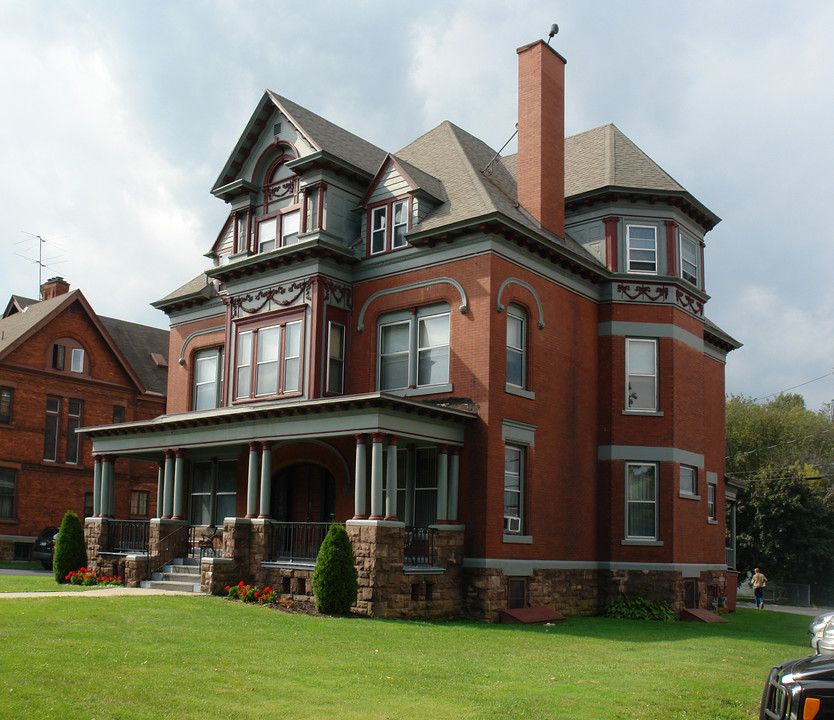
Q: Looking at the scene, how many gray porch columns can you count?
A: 13